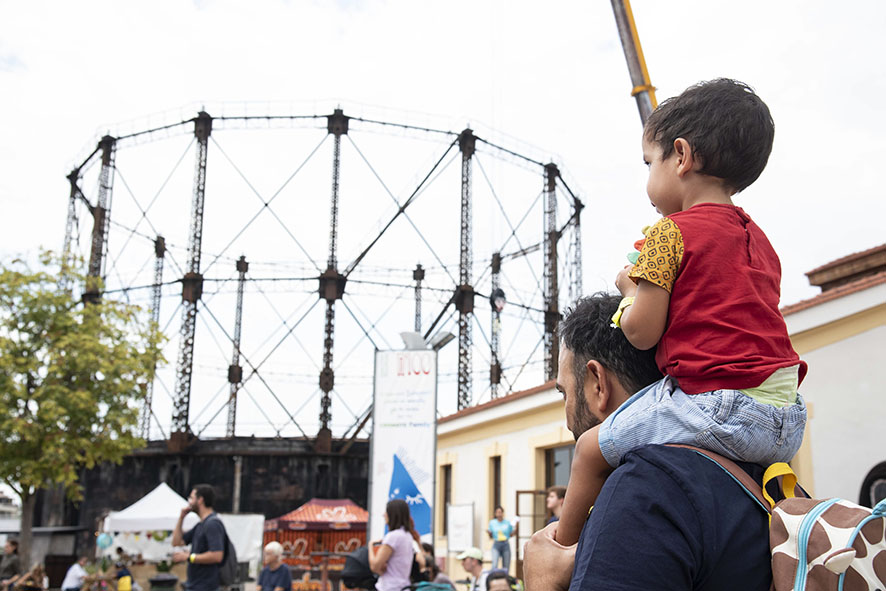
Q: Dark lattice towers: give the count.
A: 11